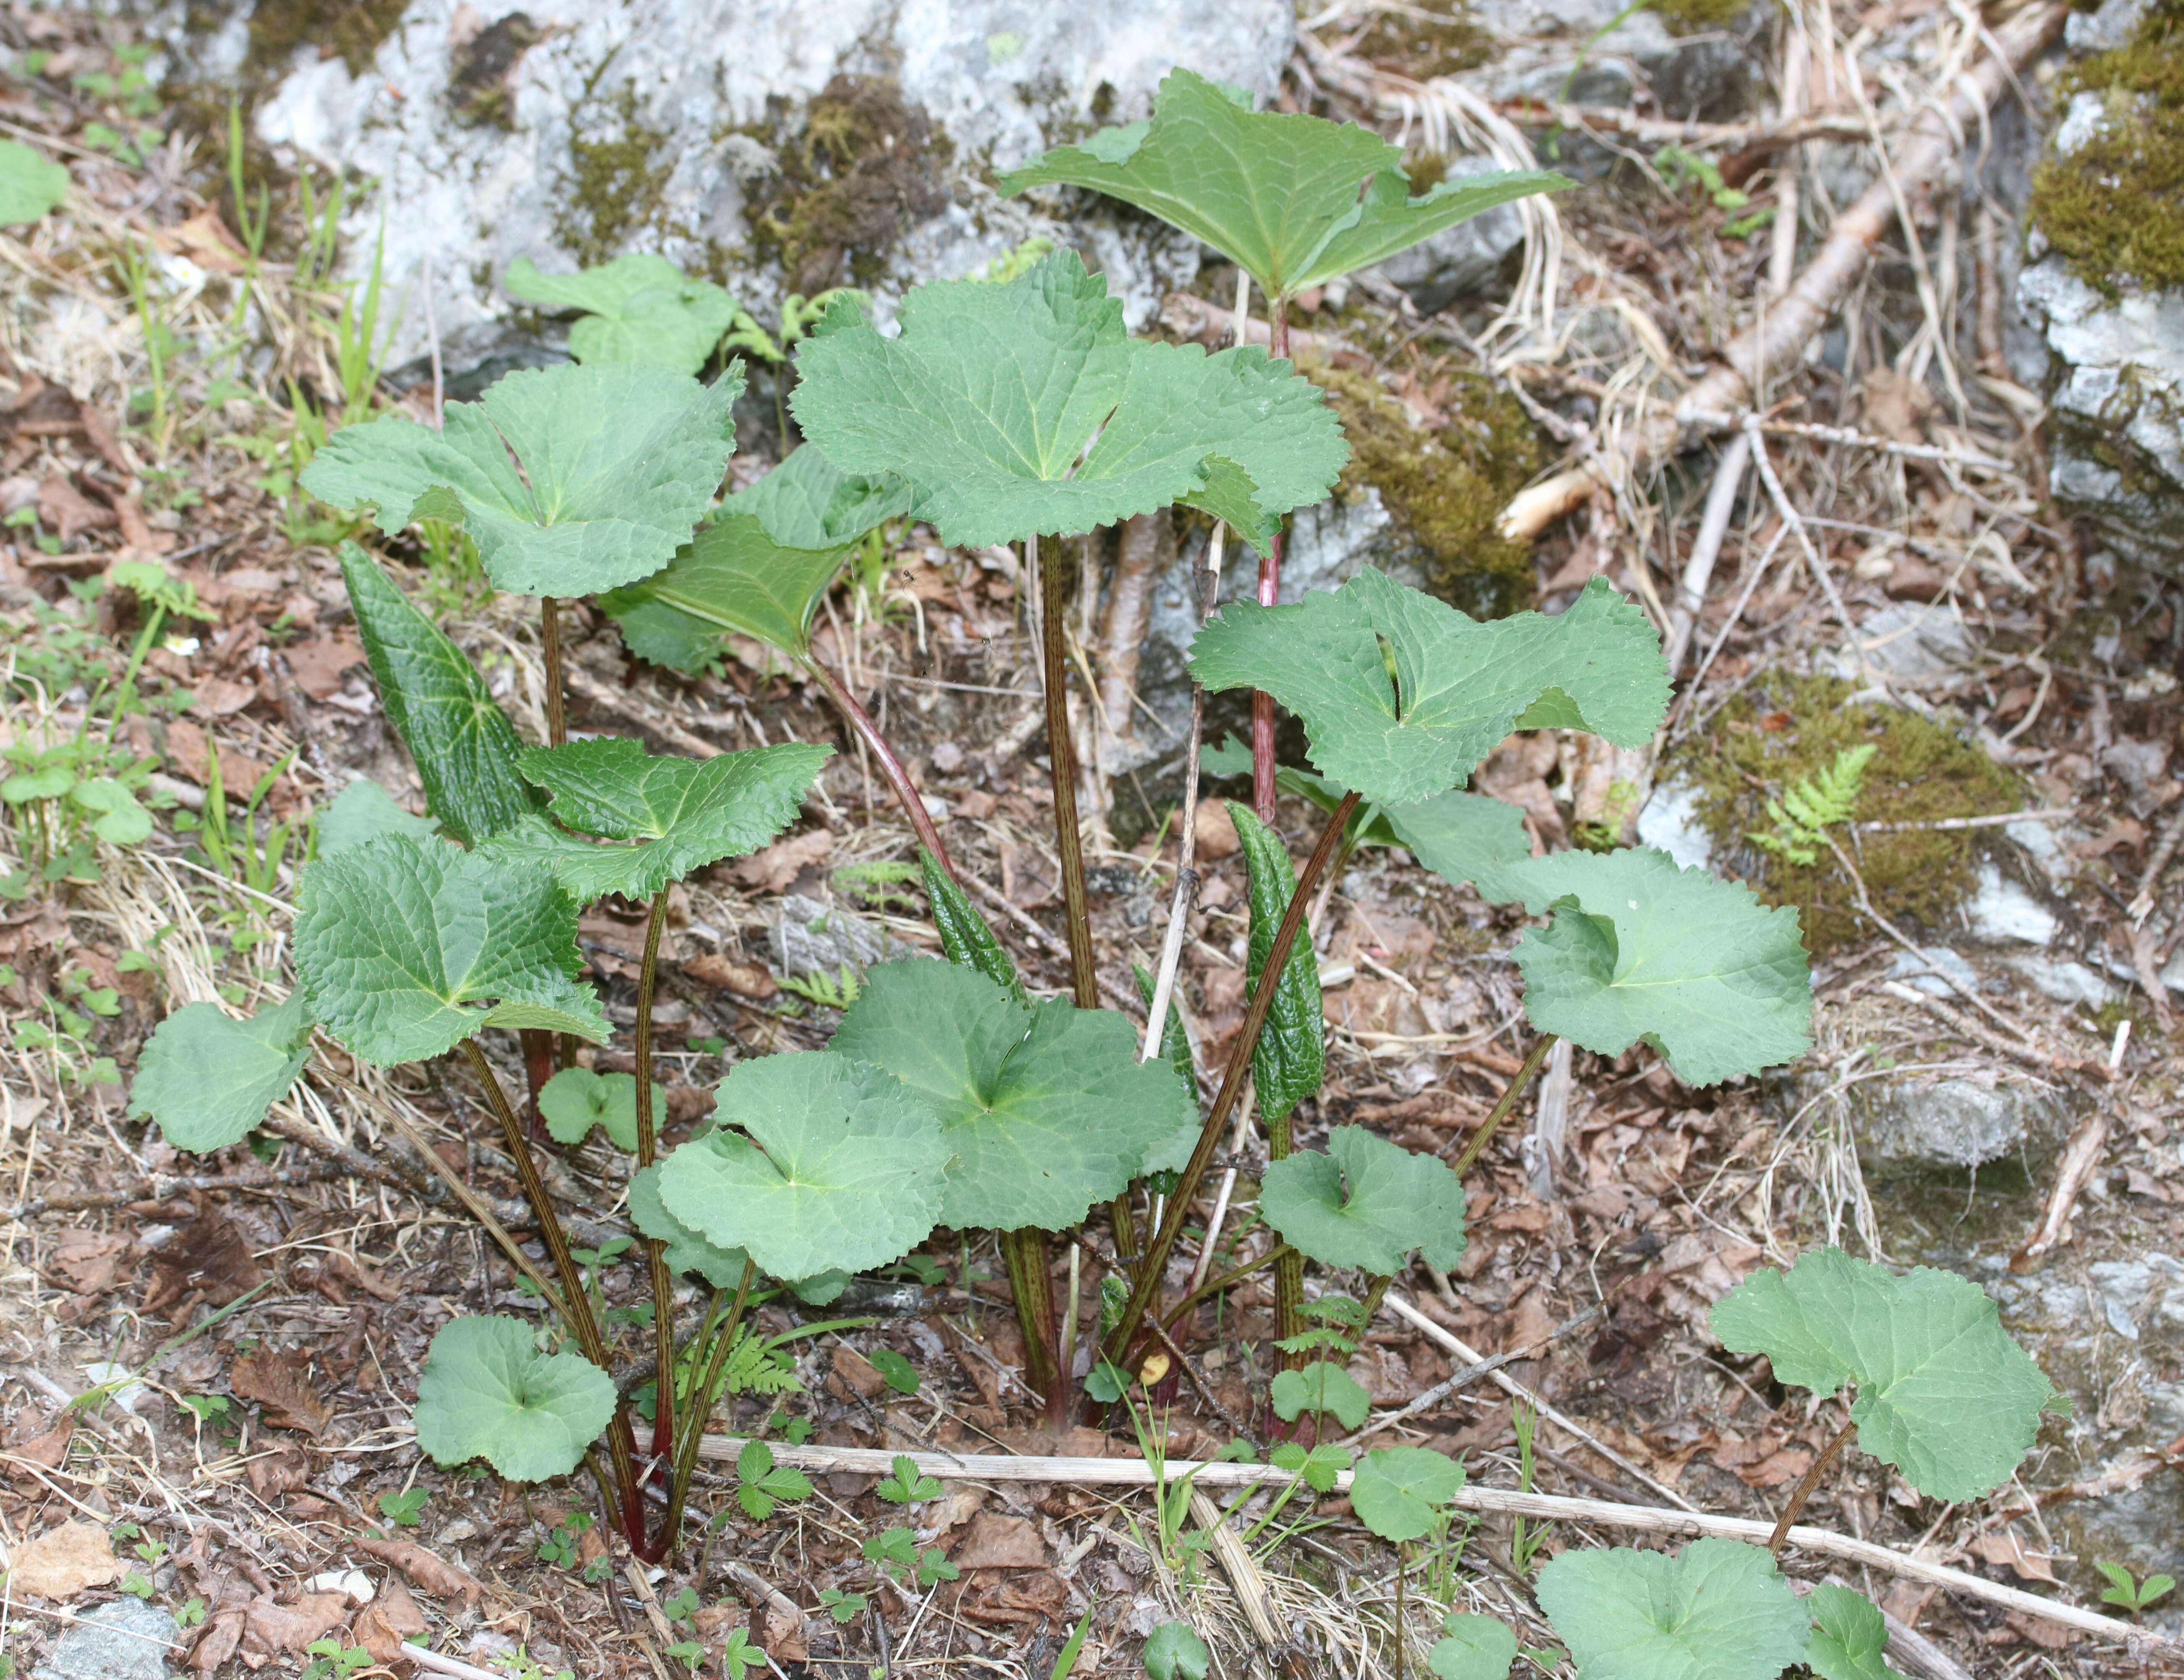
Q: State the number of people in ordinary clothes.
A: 0